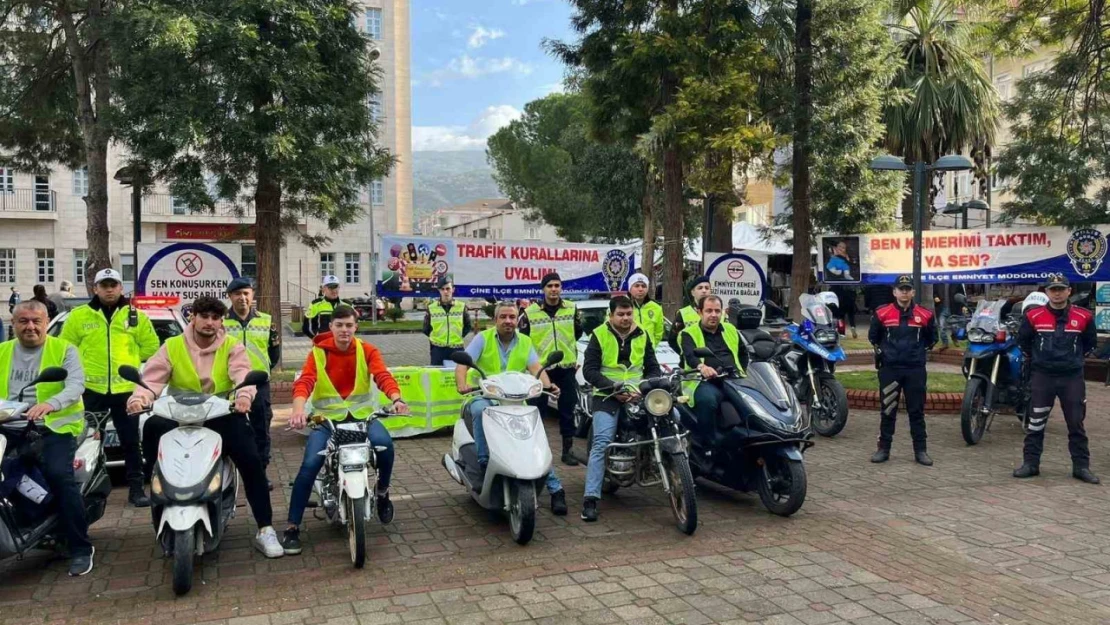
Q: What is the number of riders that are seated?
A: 6